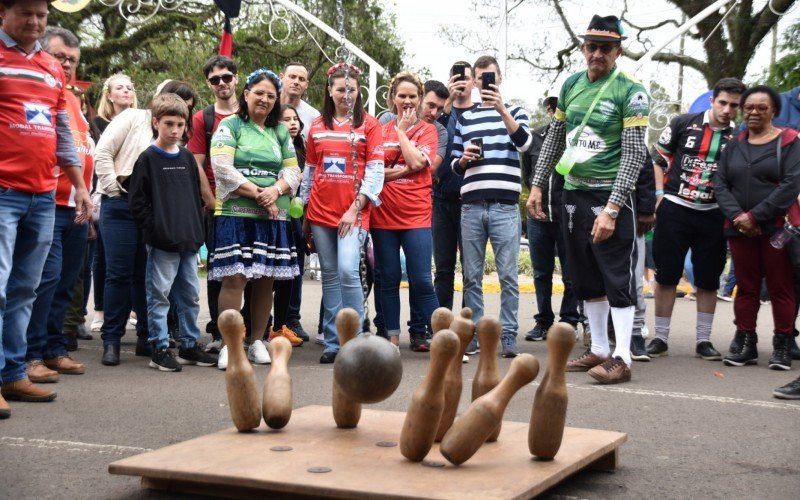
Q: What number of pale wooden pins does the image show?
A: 9